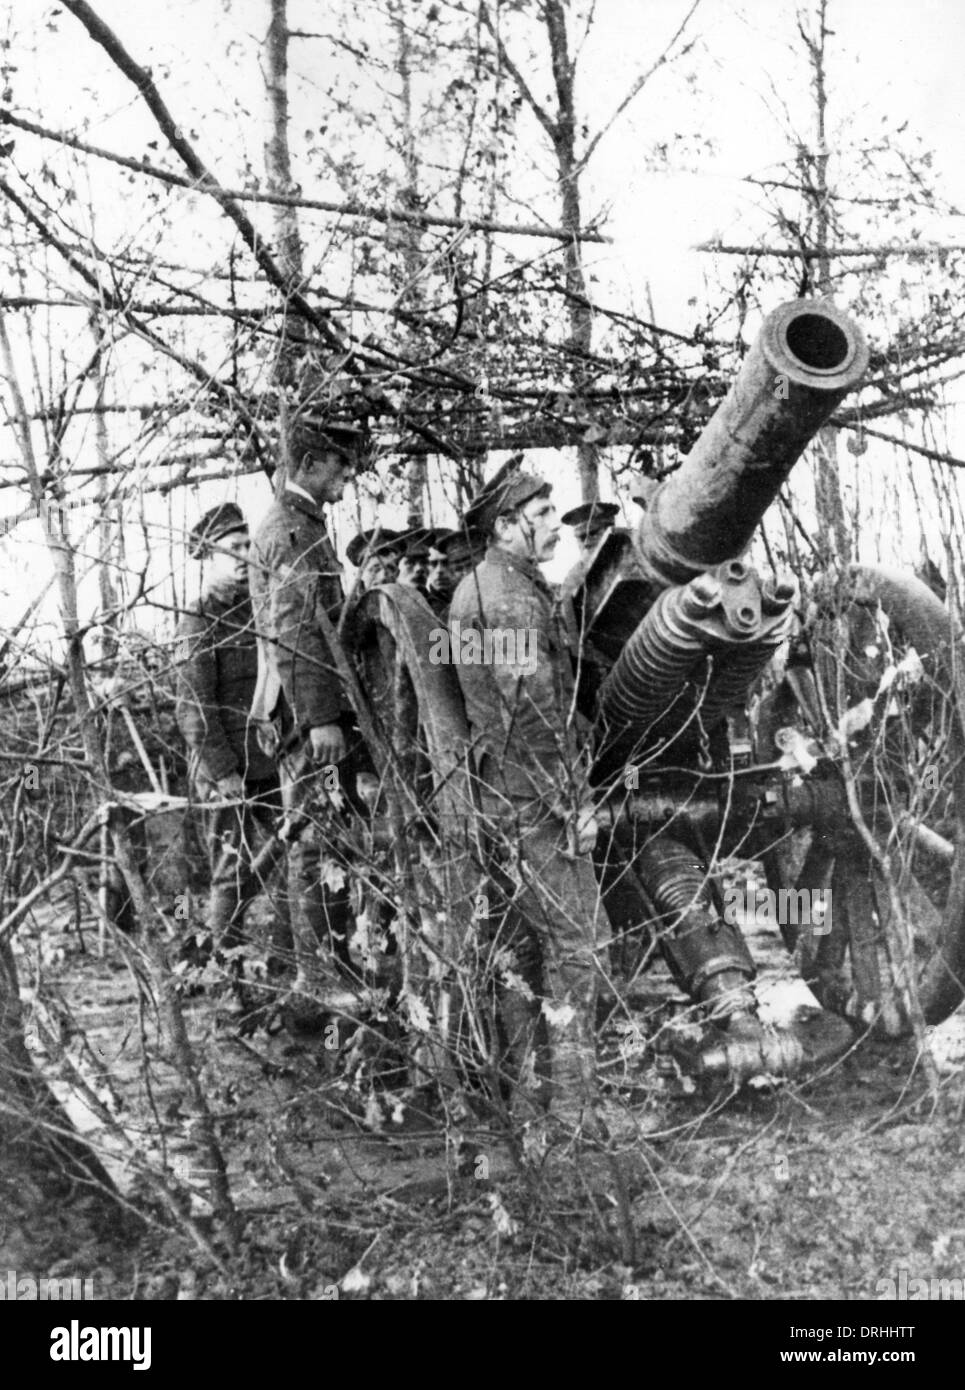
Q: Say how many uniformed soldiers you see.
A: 8